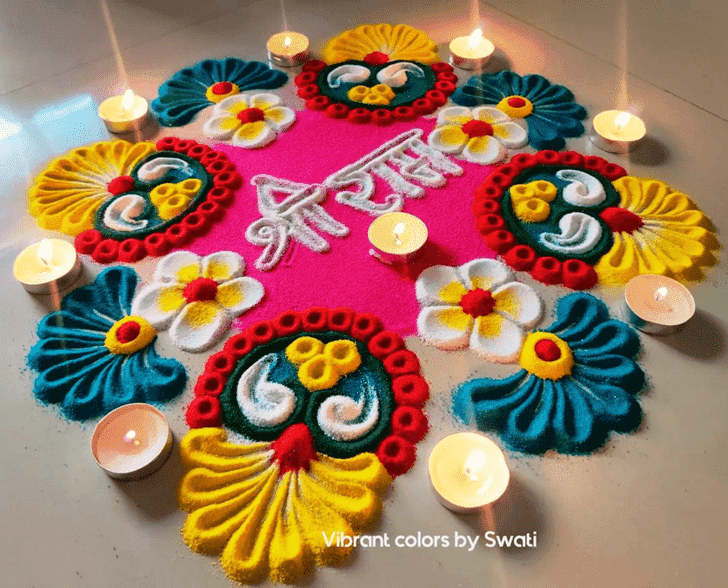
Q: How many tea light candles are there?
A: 9